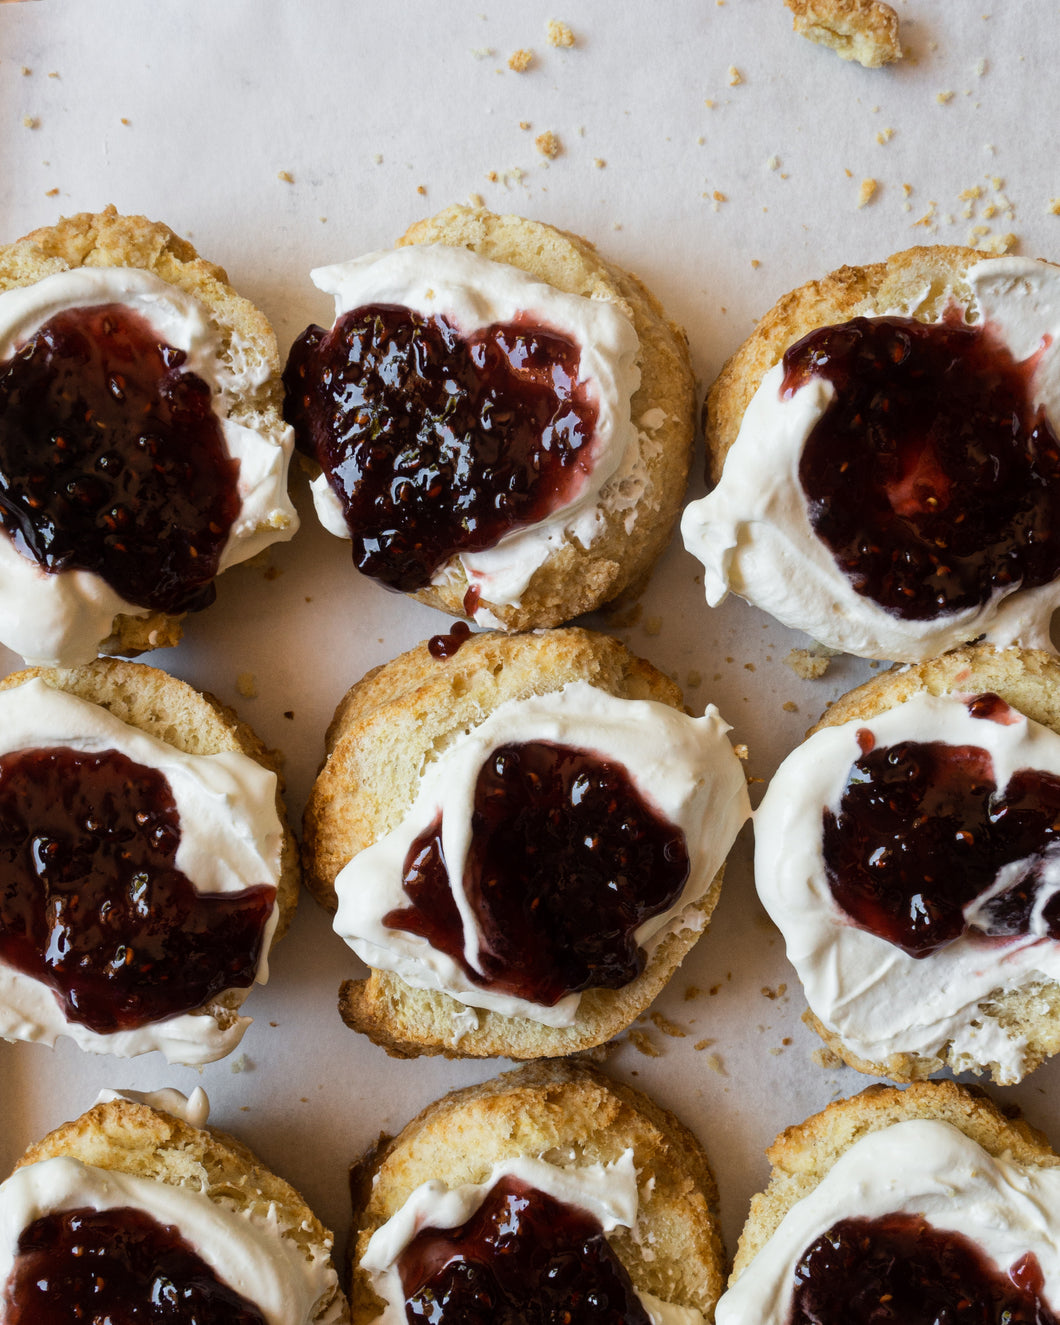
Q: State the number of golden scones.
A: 9